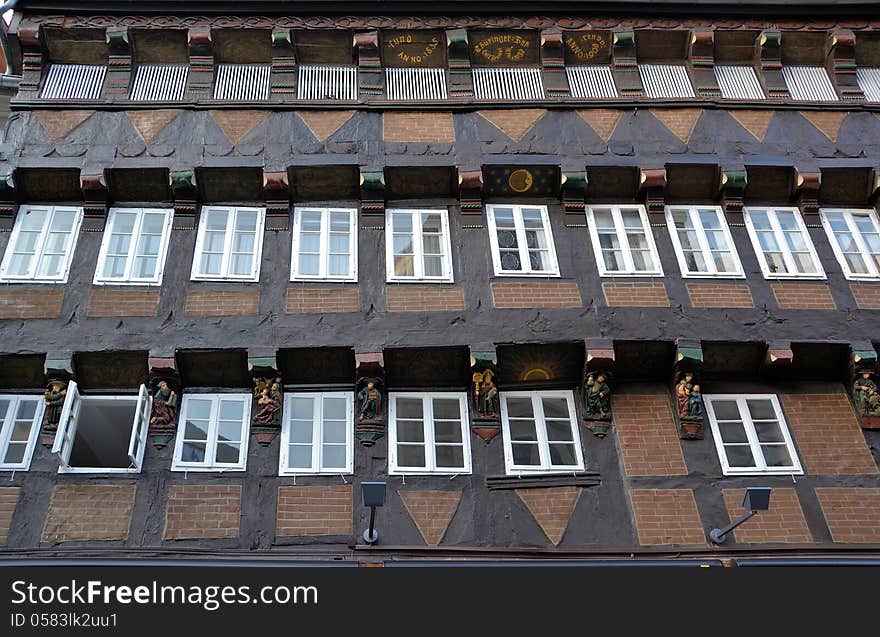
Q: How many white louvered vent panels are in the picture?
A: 11